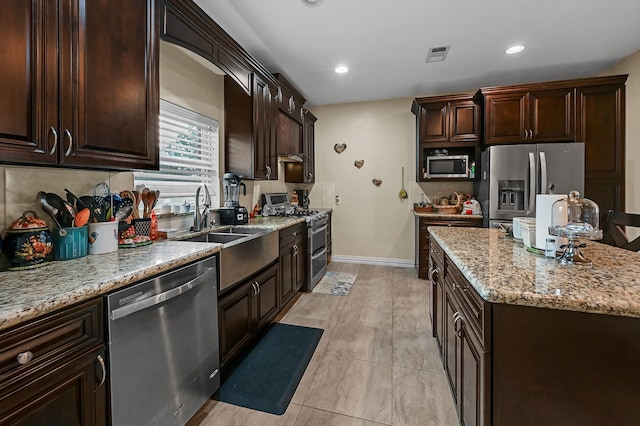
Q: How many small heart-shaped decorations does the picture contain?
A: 3